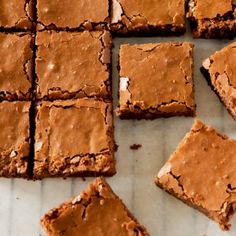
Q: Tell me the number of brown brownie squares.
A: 12